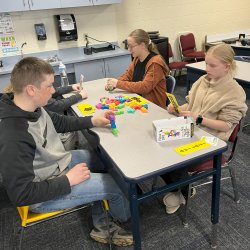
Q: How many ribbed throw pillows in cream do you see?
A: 0